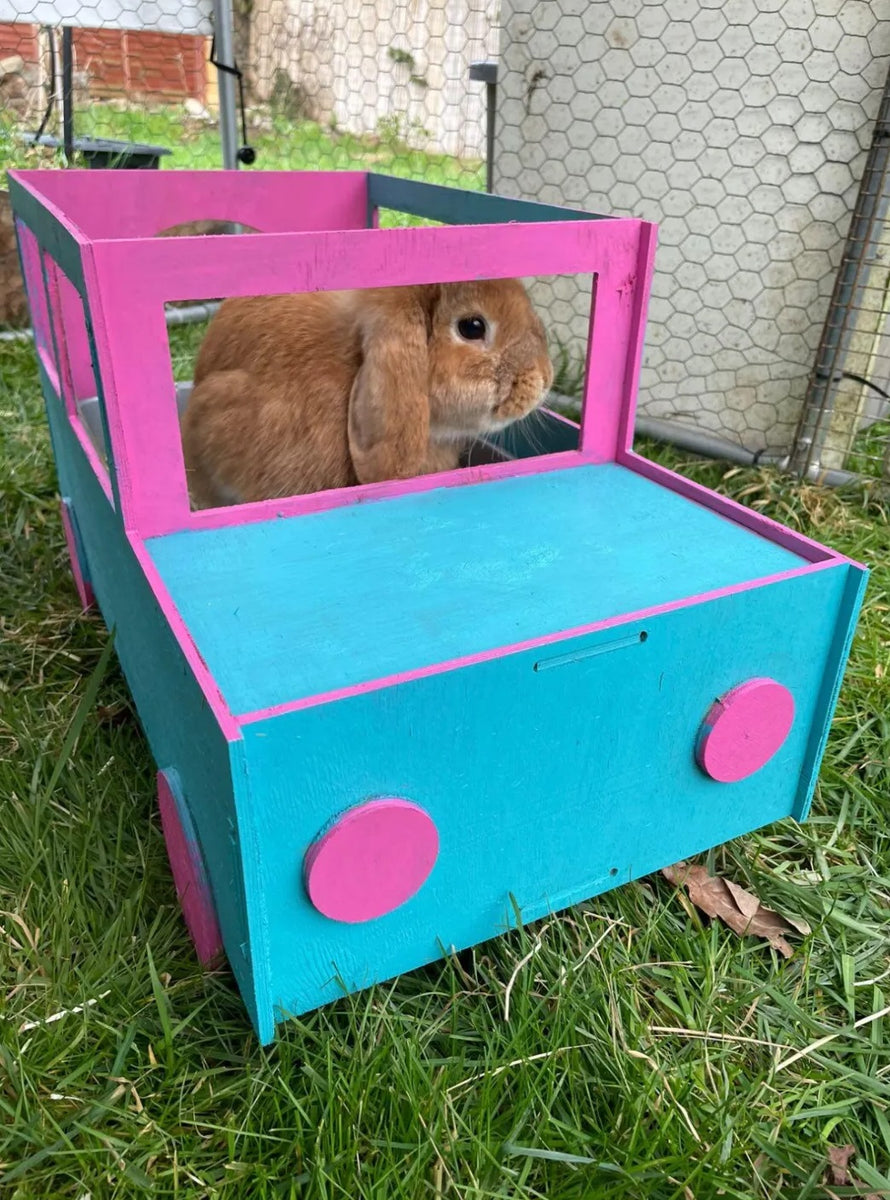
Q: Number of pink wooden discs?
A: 4